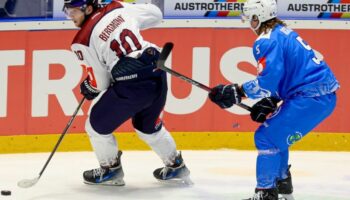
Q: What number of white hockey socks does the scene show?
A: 2